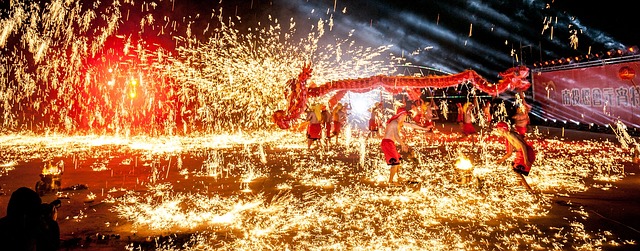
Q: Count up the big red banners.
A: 1